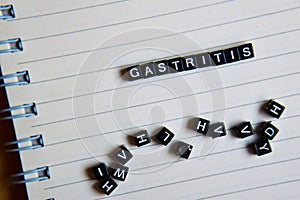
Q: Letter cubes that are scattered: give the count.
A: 13